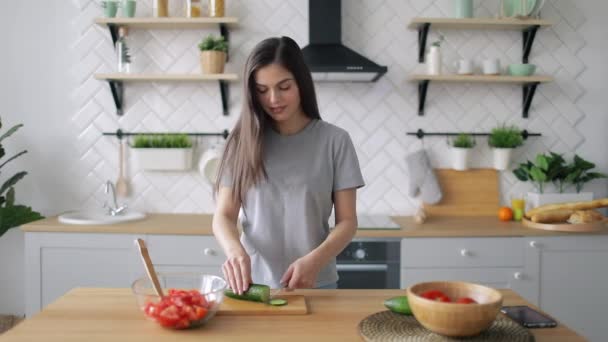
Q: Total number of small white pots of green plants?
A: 2